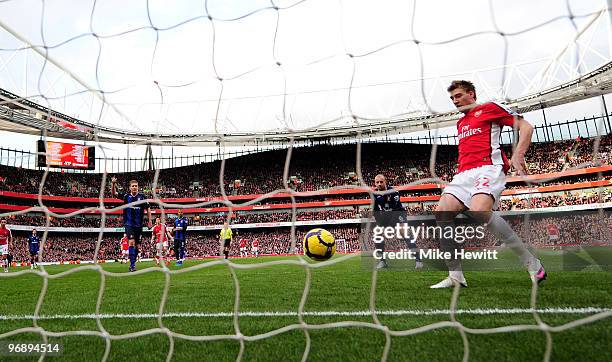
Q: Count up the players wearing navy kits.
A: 4